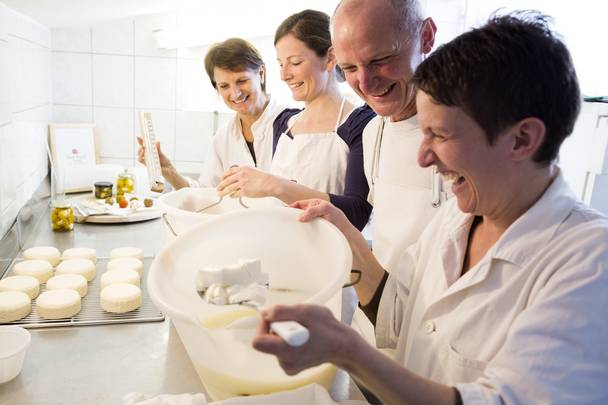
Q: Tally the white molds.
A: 12